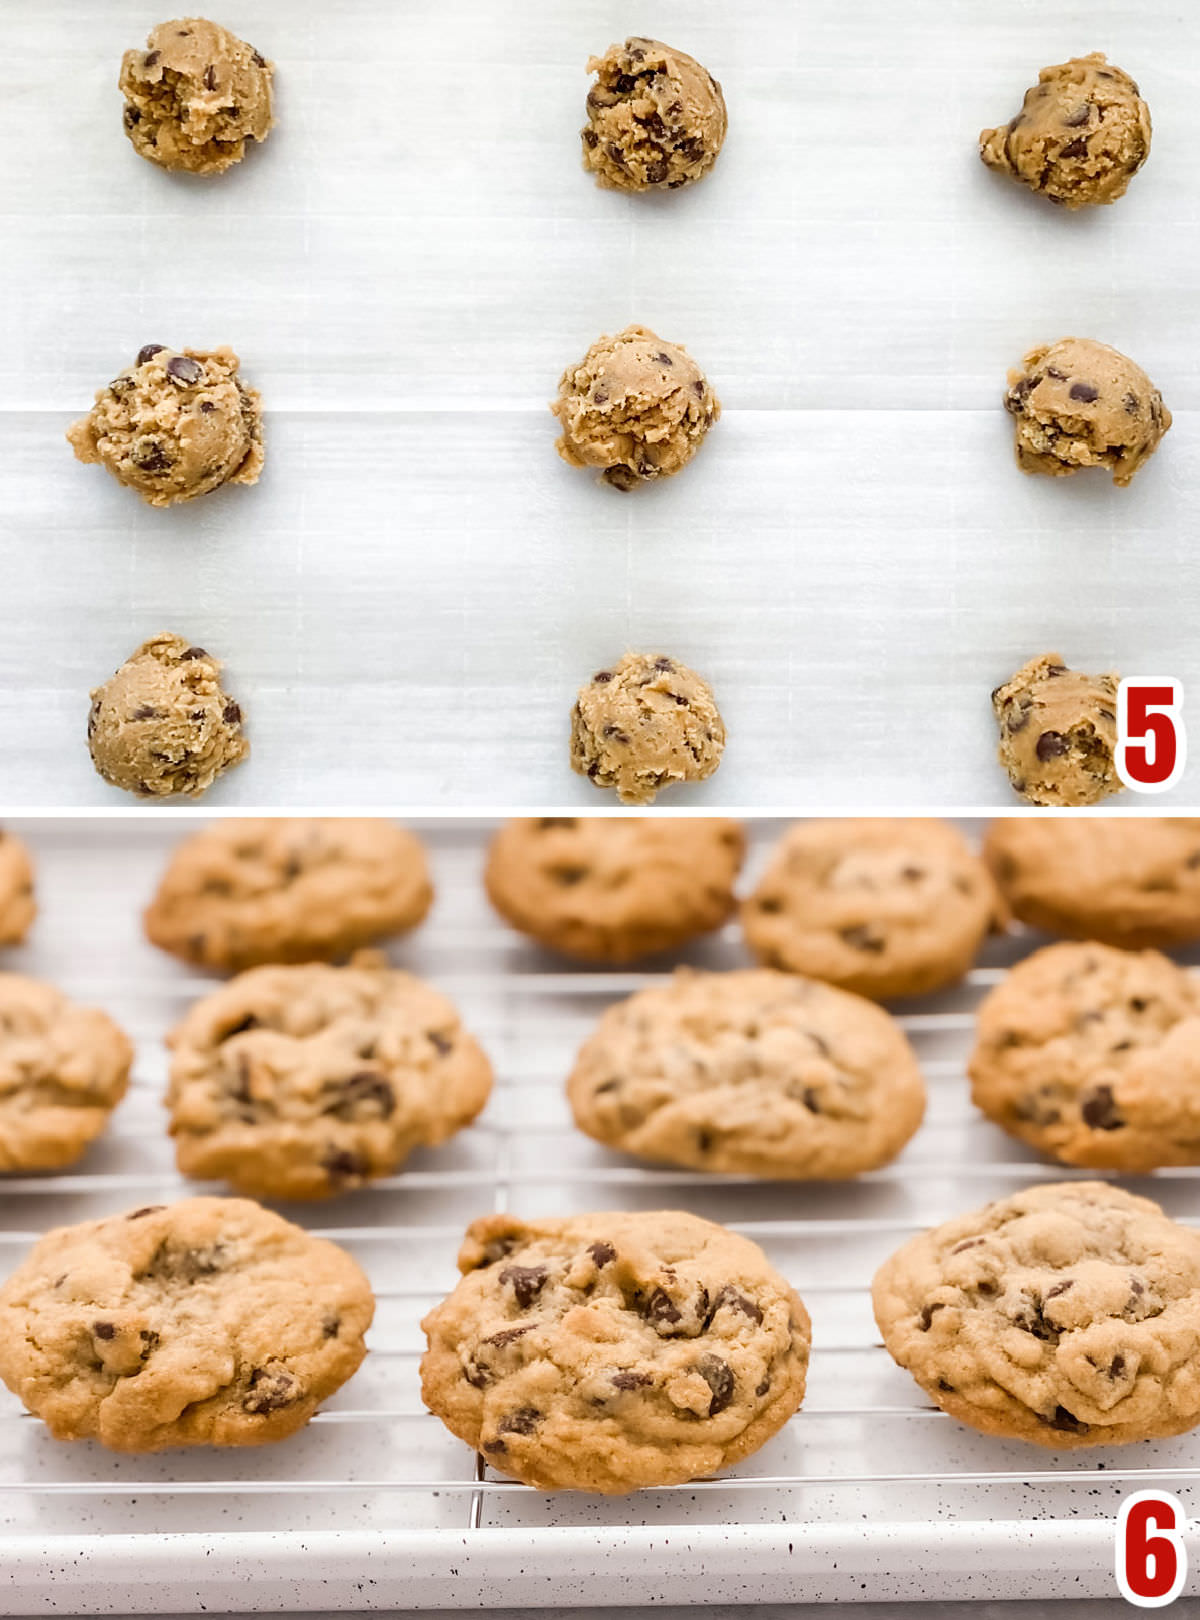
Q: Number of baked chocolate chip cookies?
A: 12